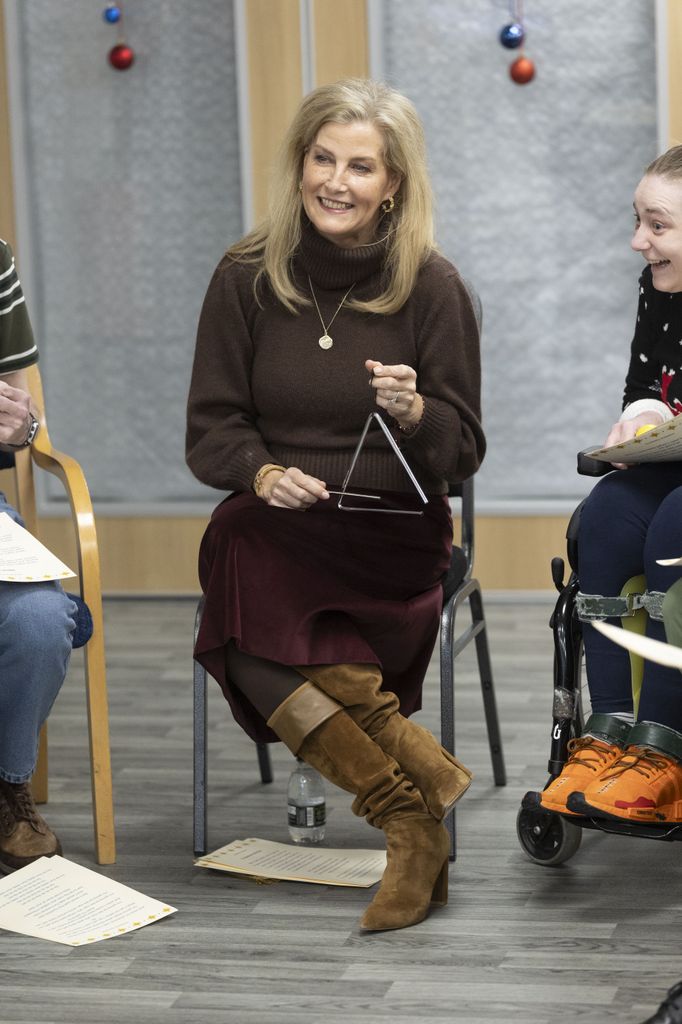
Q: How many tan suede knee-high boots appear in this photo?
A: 2